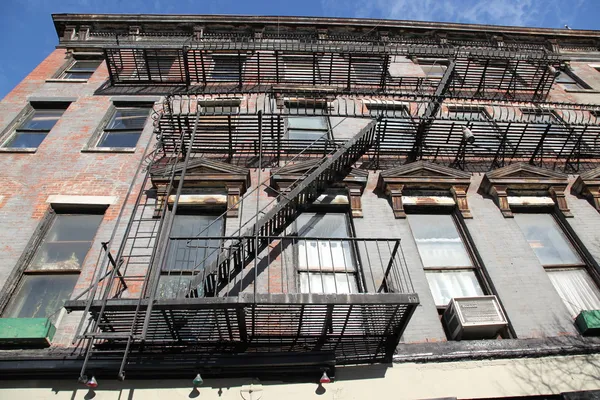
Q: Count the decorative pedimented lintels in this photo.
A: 5